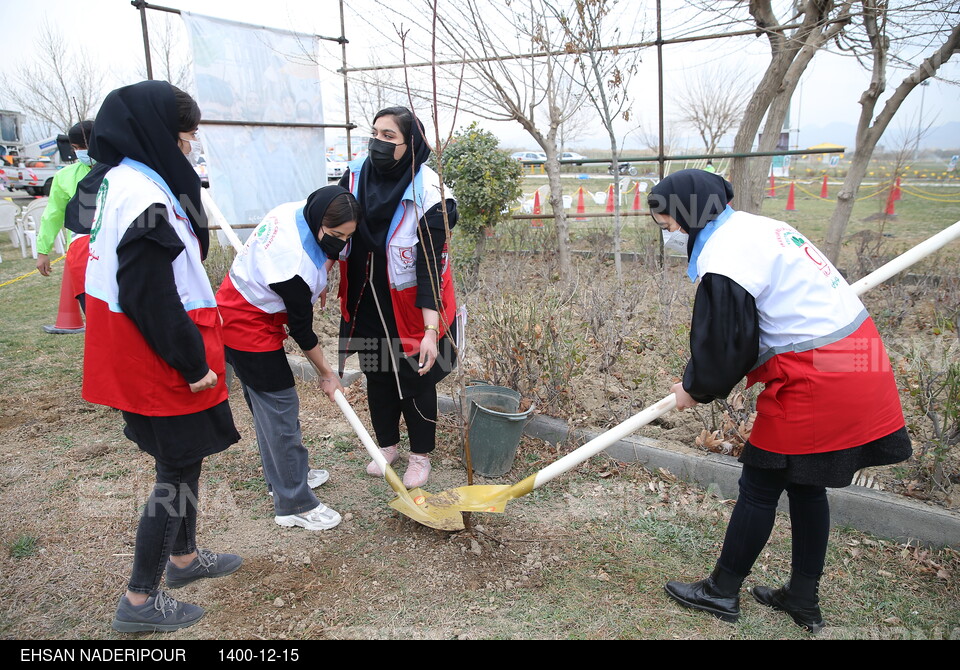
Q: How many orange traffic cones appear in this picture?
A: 10